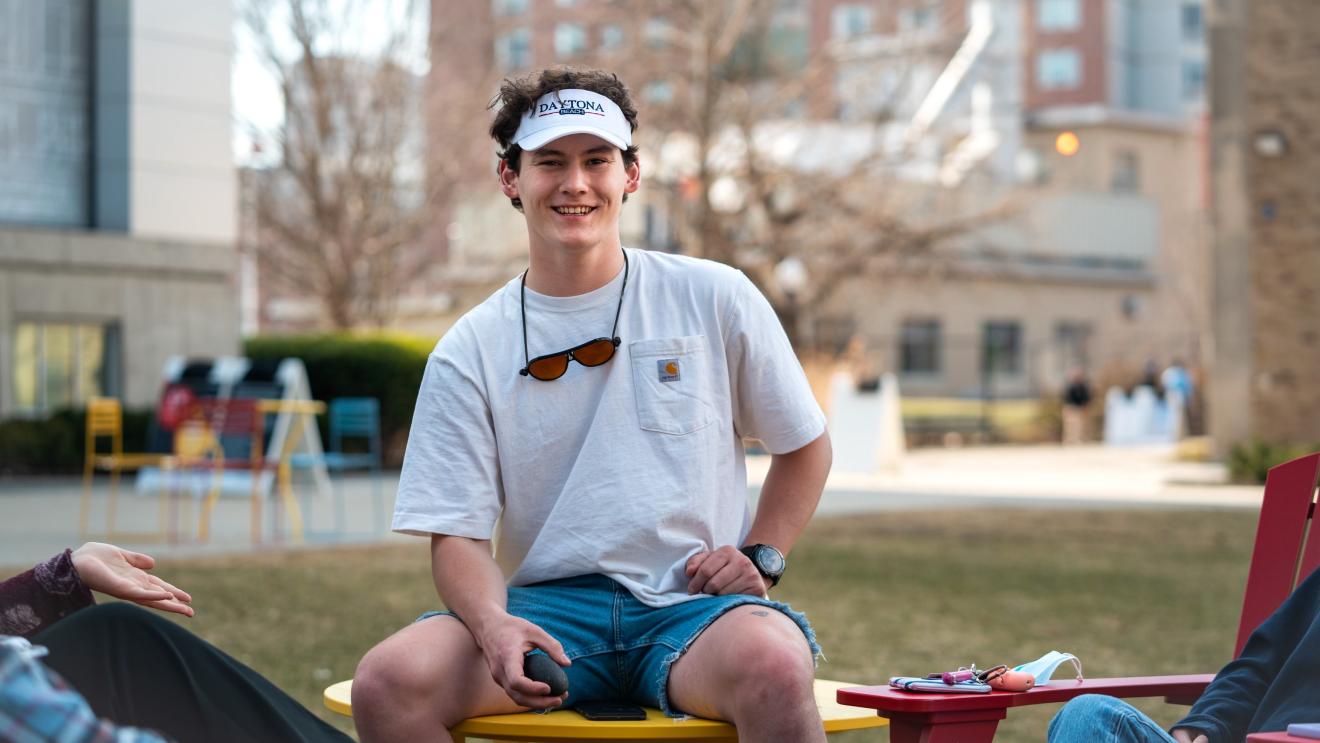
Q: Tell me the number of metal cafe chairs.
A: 3